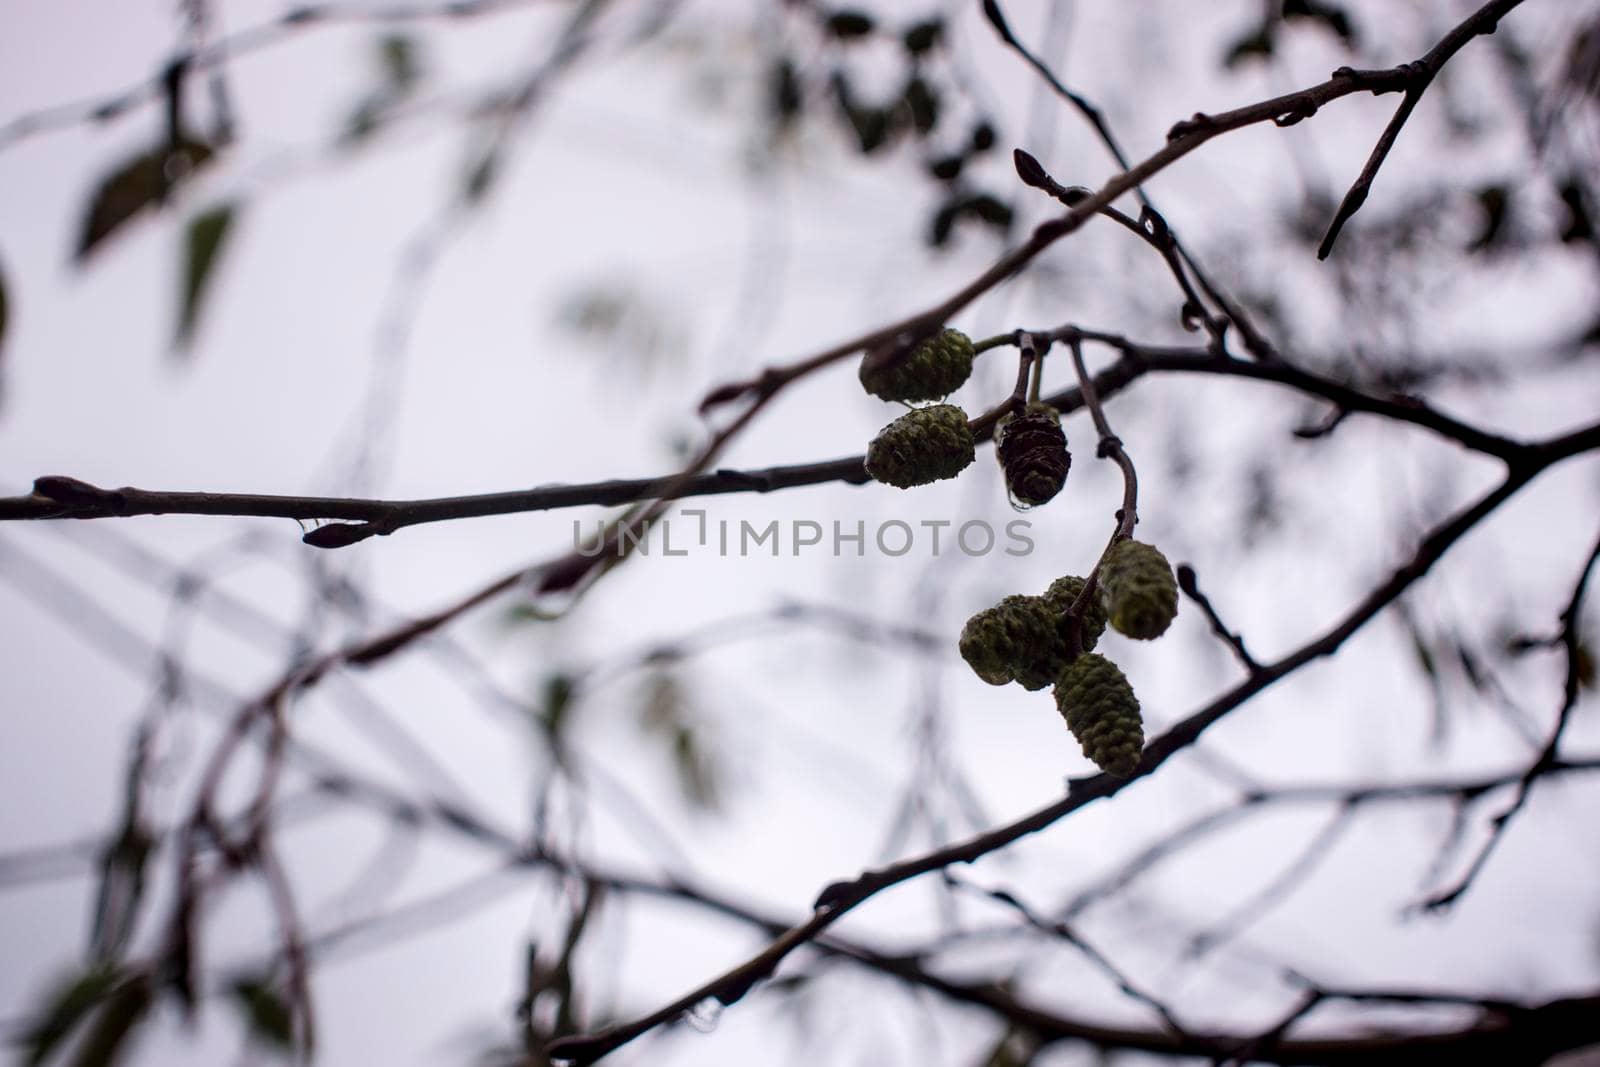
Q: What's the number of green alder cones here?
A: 6